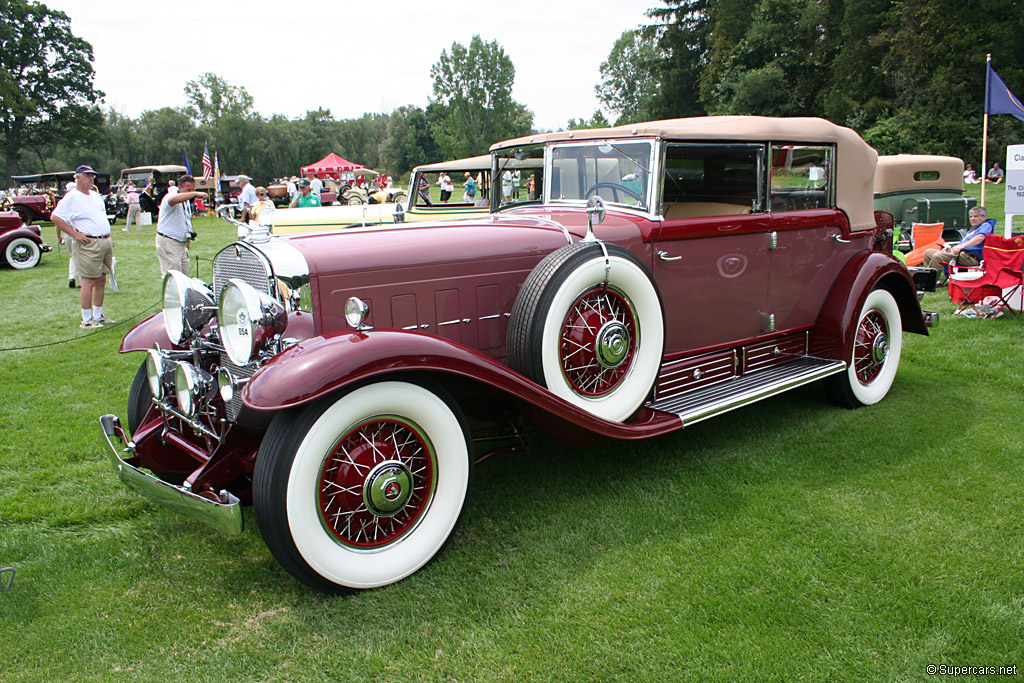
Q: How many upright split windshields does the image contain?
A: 1